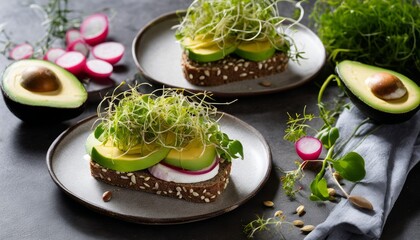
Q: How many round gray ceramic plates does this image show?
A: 2